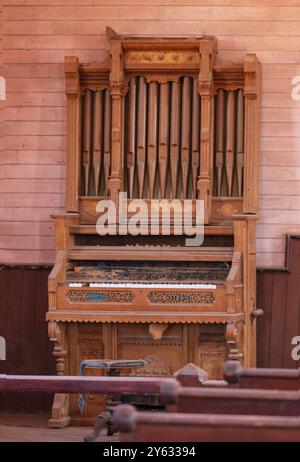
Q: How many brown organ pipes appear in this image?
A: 13